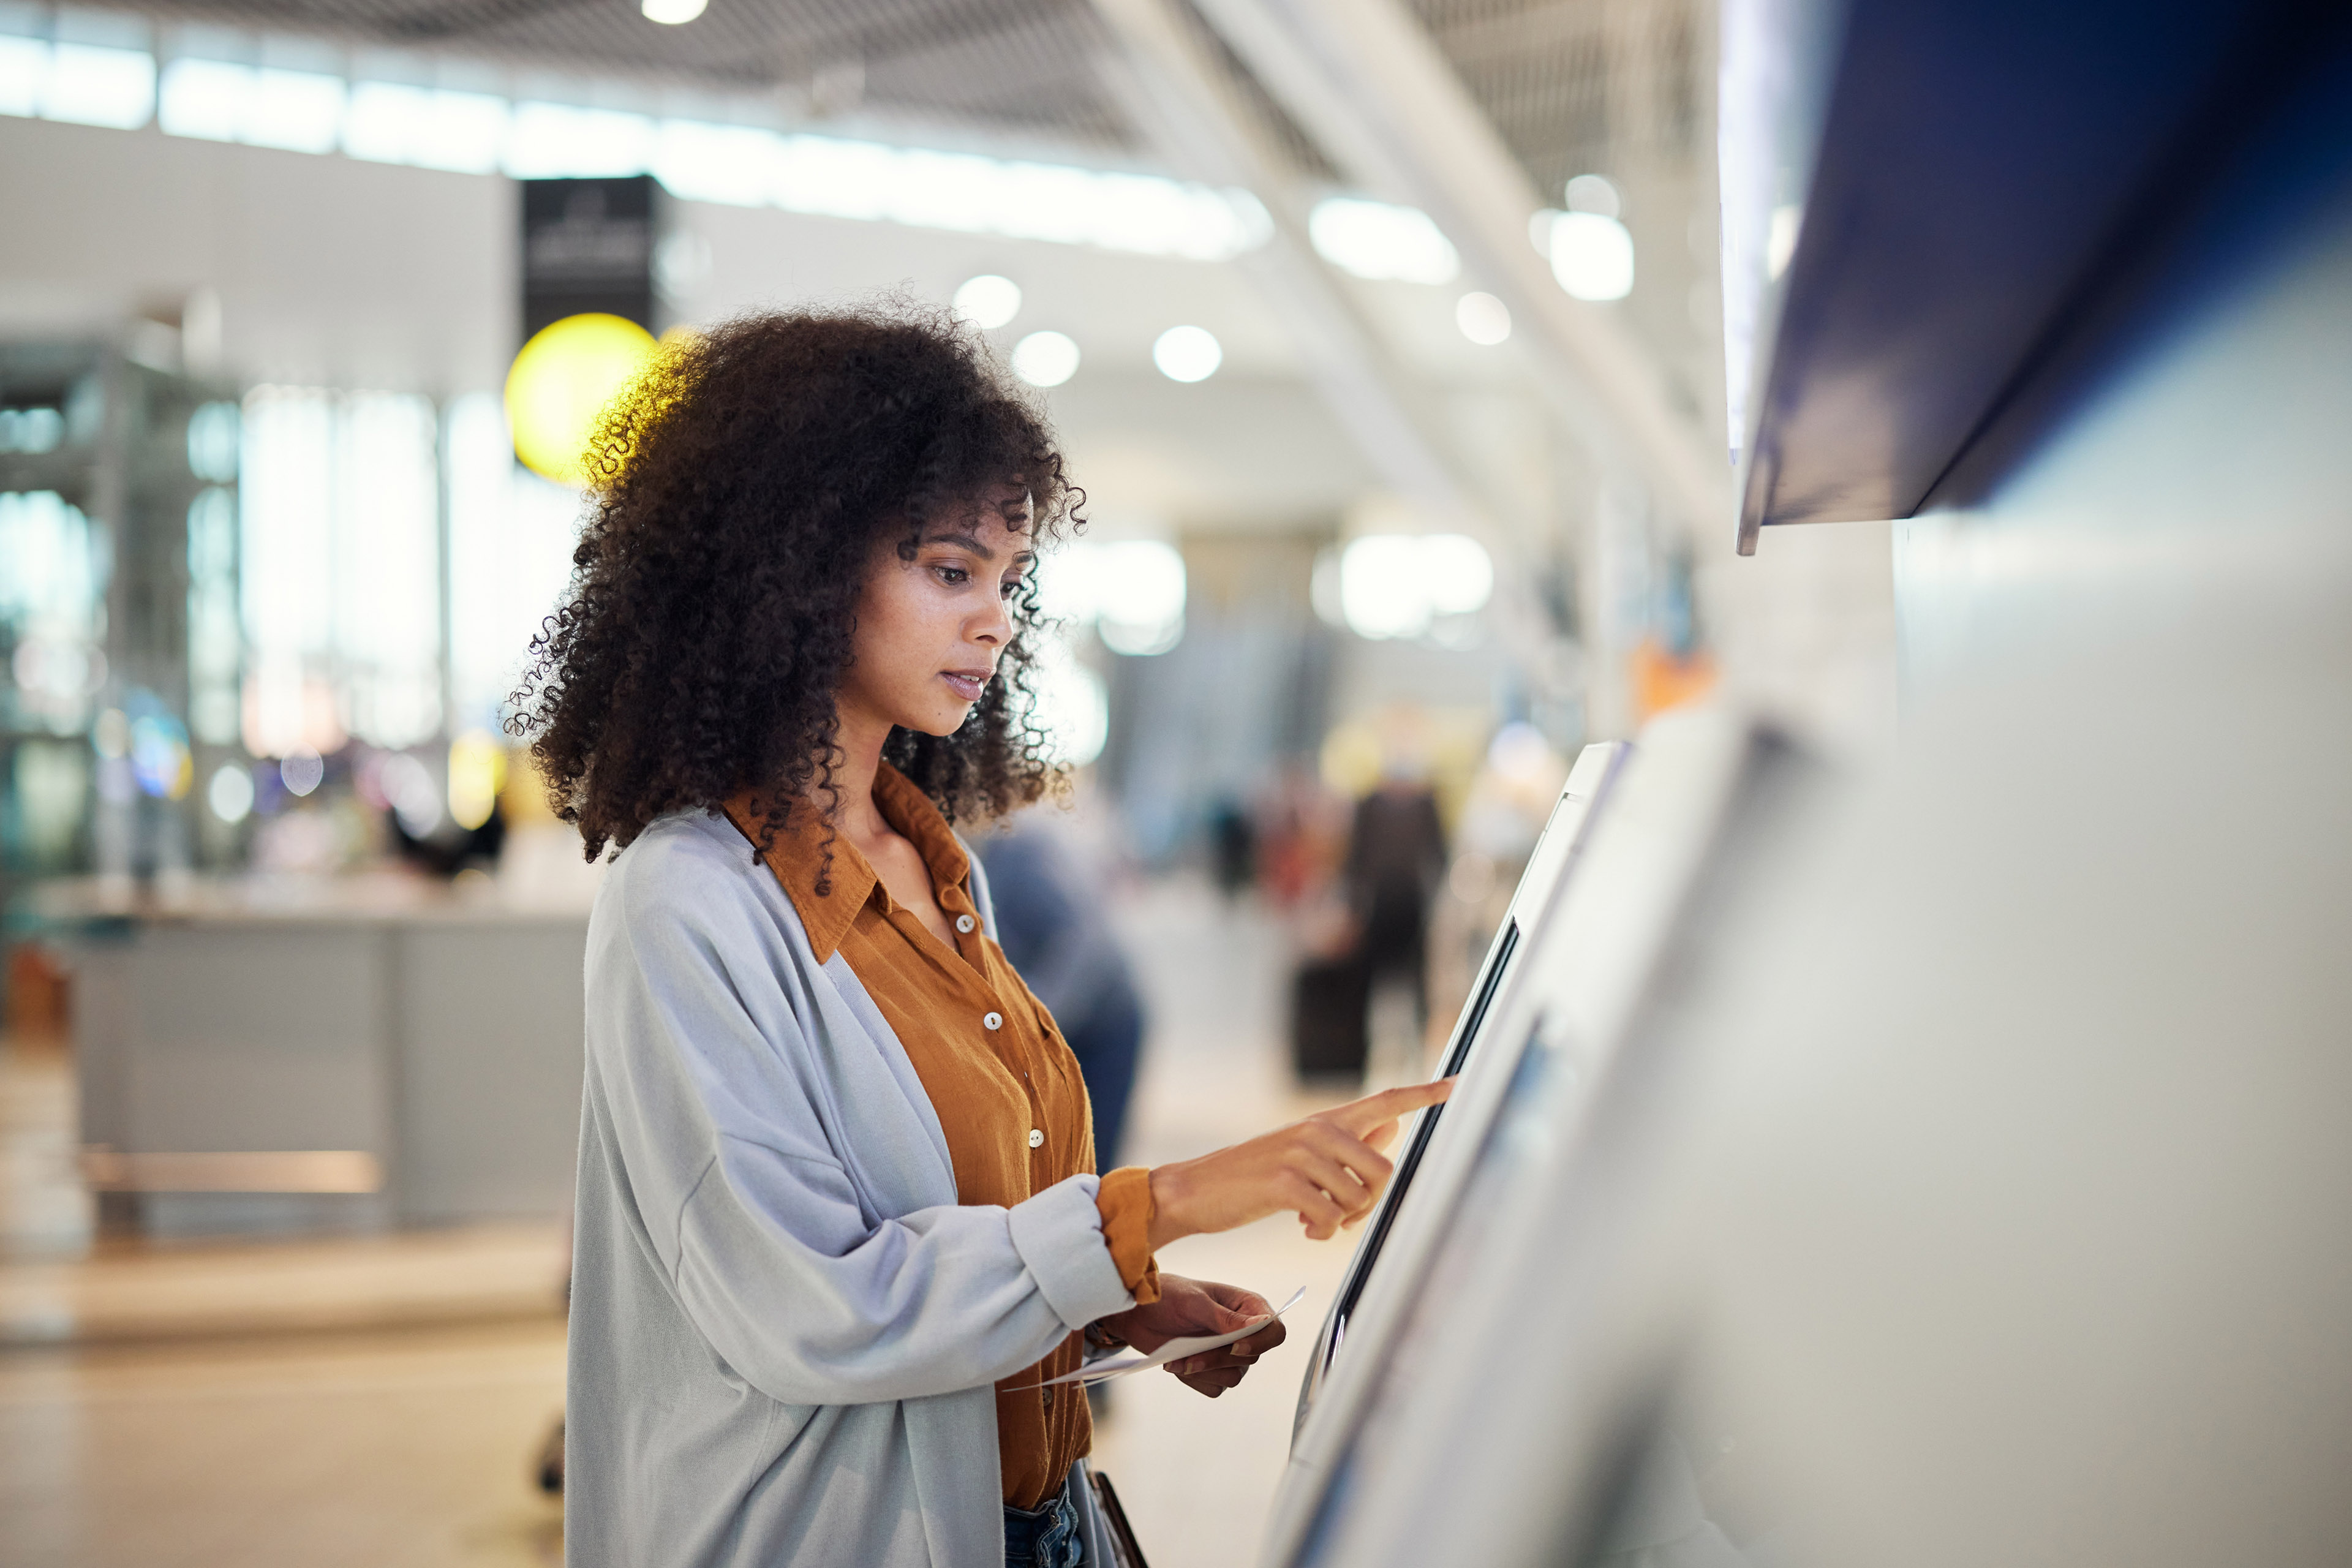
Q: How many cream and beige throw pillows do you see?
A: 0